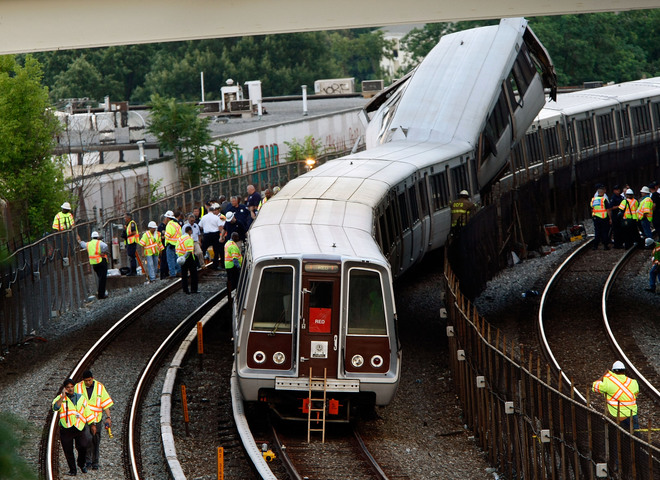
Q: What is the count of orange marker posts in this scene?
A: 3